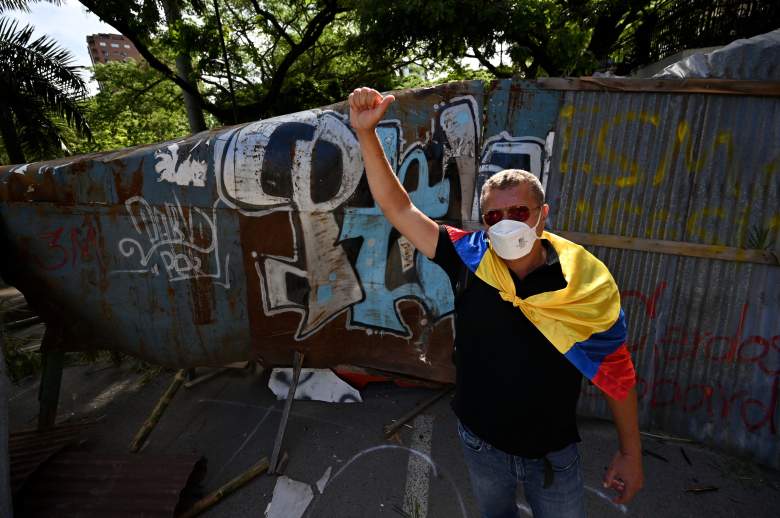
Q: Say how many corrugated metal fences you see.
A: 1